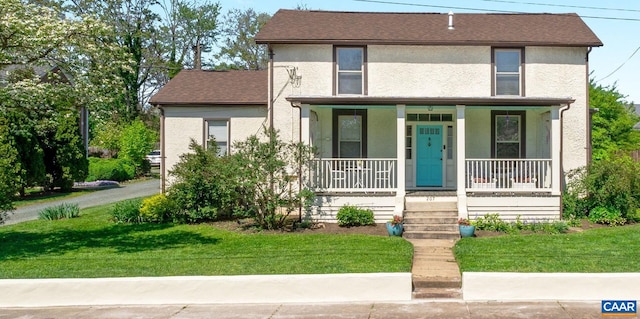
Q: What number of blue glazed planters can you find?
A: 2